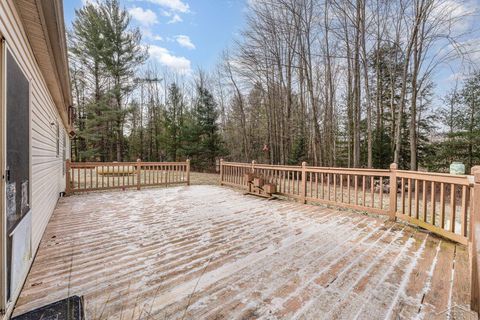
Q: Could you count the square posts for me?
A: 8